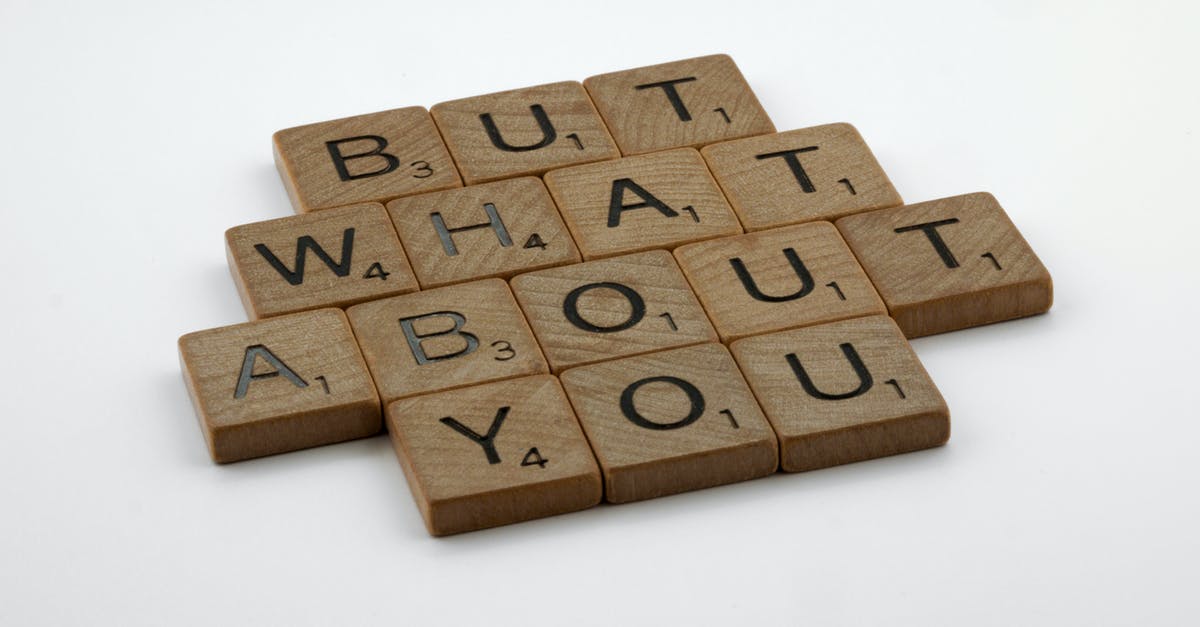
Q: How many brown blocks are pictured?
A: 15